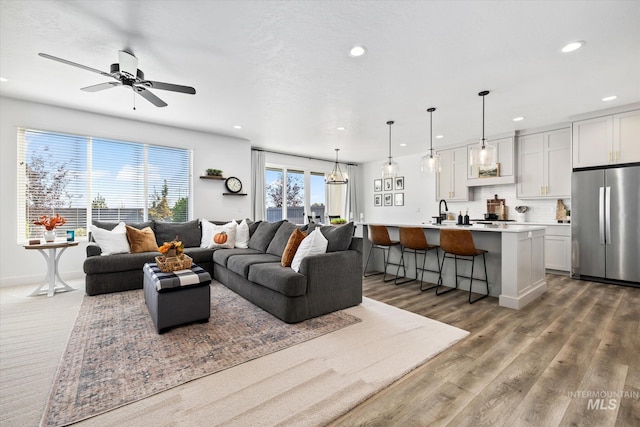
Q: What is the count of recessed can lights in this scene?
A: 9